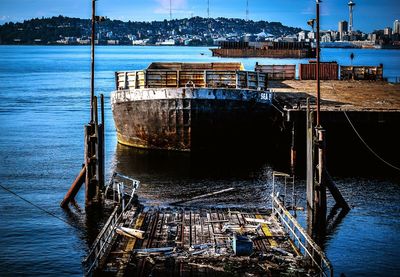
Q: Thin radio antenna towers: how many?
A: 3